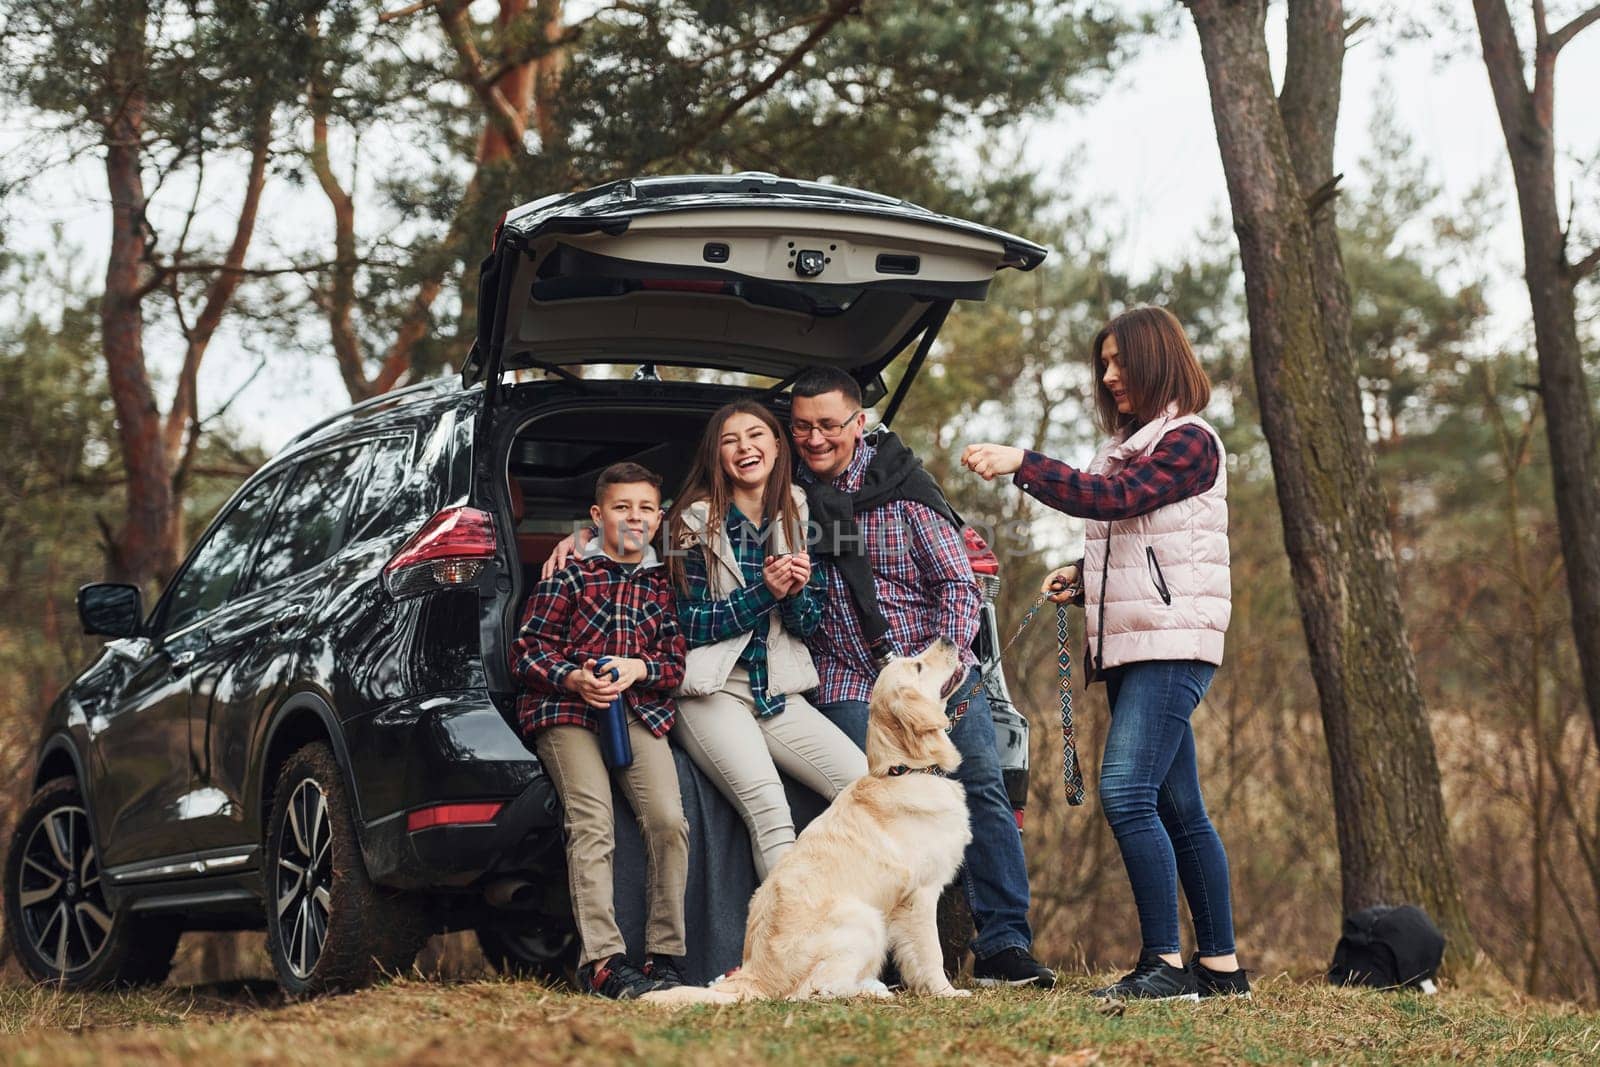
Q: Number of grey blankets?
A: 1